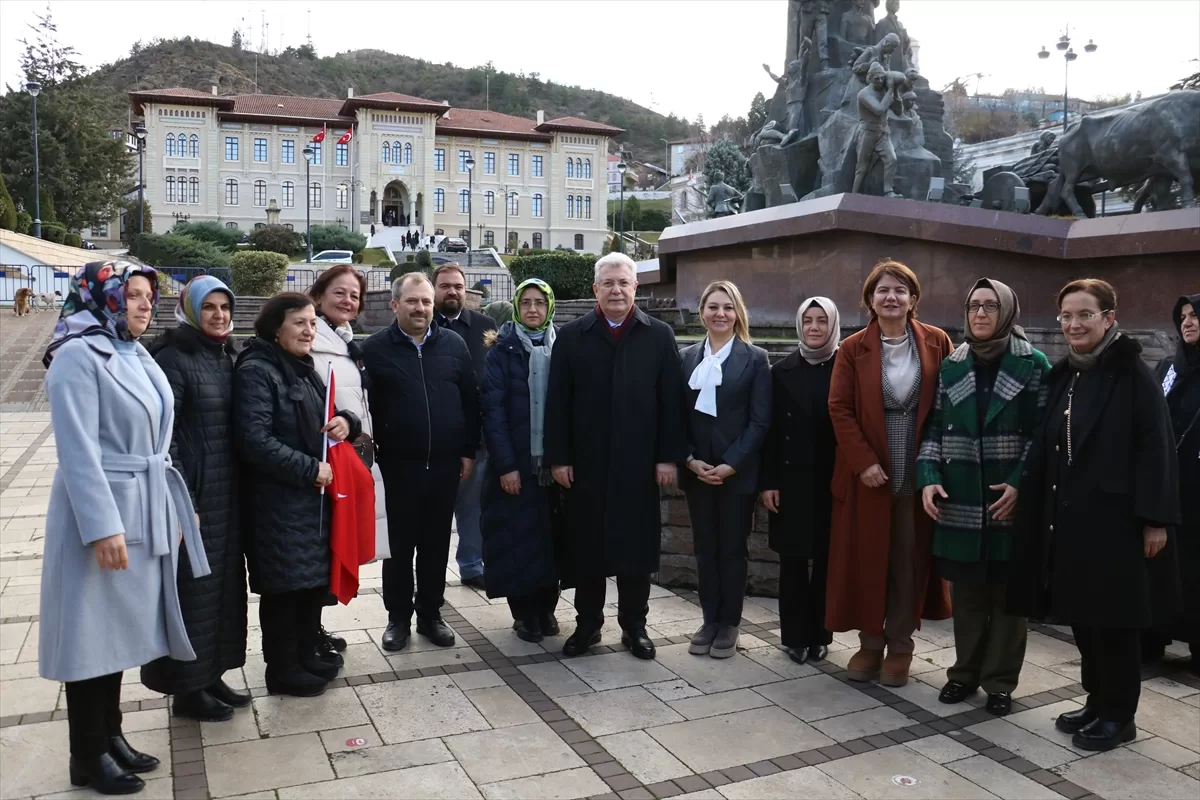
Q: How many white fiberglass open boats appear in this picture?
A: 0